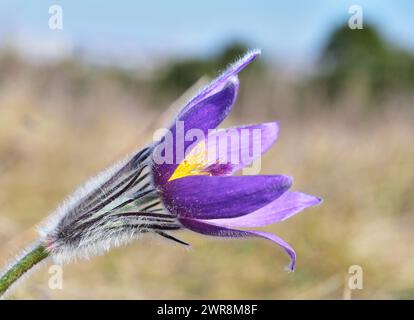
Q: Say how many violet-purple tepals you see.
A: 6